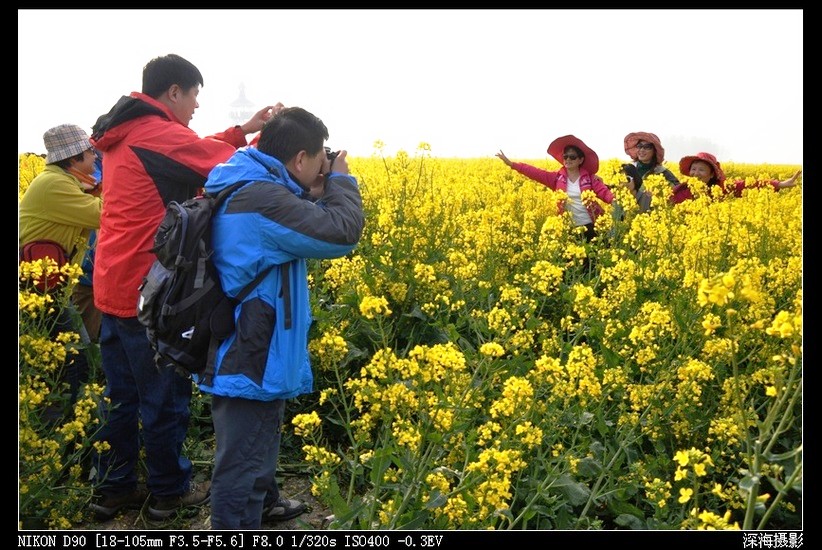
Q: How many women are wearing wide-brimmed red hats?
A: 3